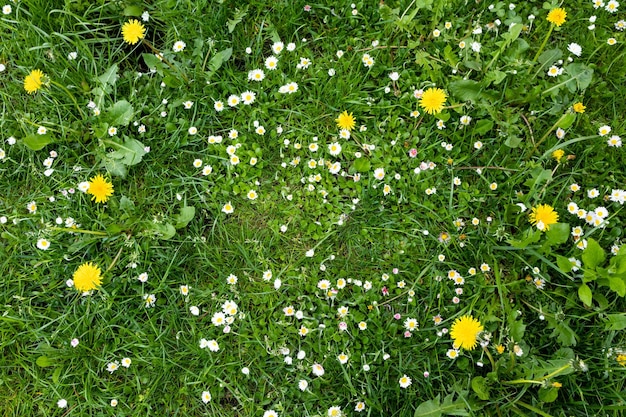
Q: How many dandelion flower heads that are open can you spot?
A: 9